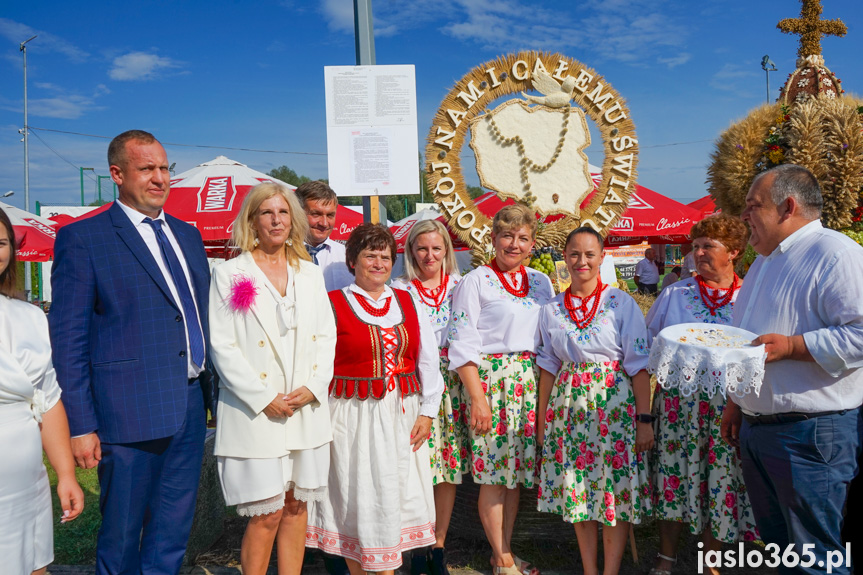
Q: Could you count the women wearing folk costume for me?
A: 5